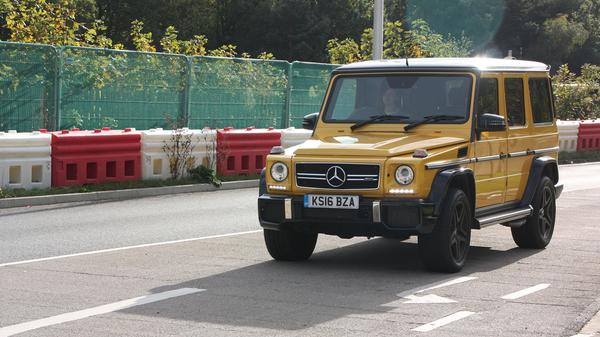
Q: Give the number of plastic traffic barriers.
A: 7